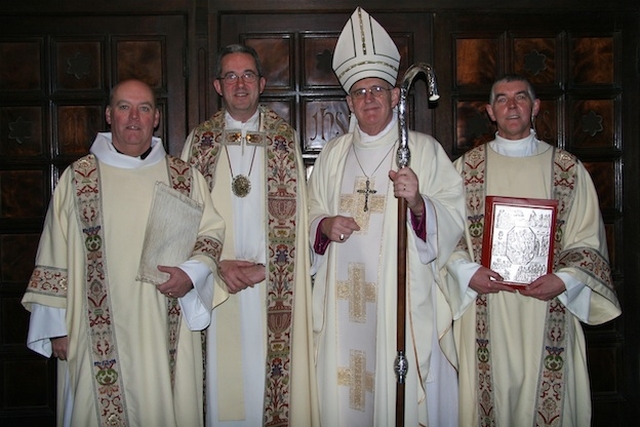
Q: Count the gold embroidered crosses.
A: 3